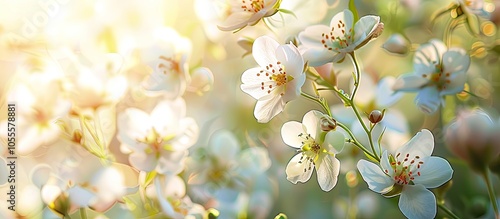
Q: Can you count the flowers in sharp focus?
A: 4